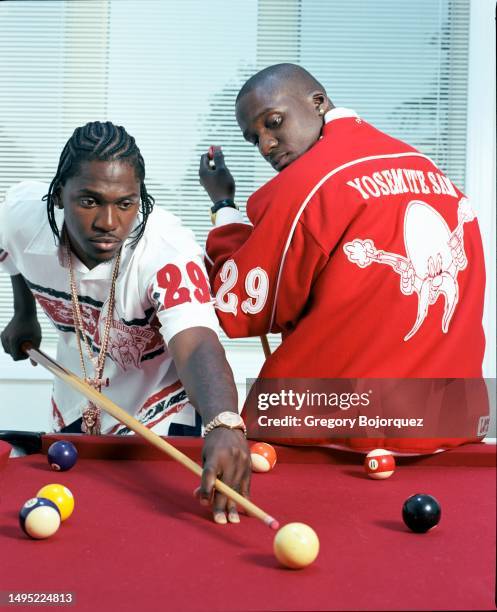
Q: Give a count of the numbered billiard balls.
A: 6